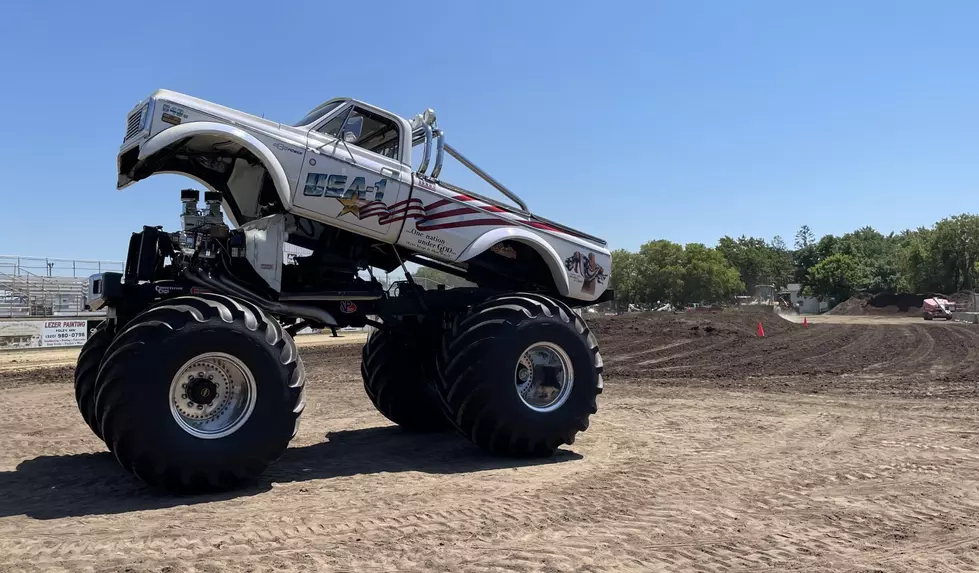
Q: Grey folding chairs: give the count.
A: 0